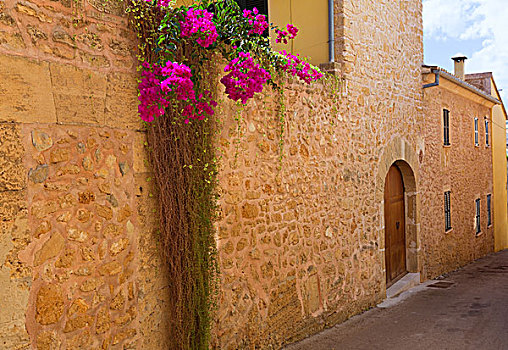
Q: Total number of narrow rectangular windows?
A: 6